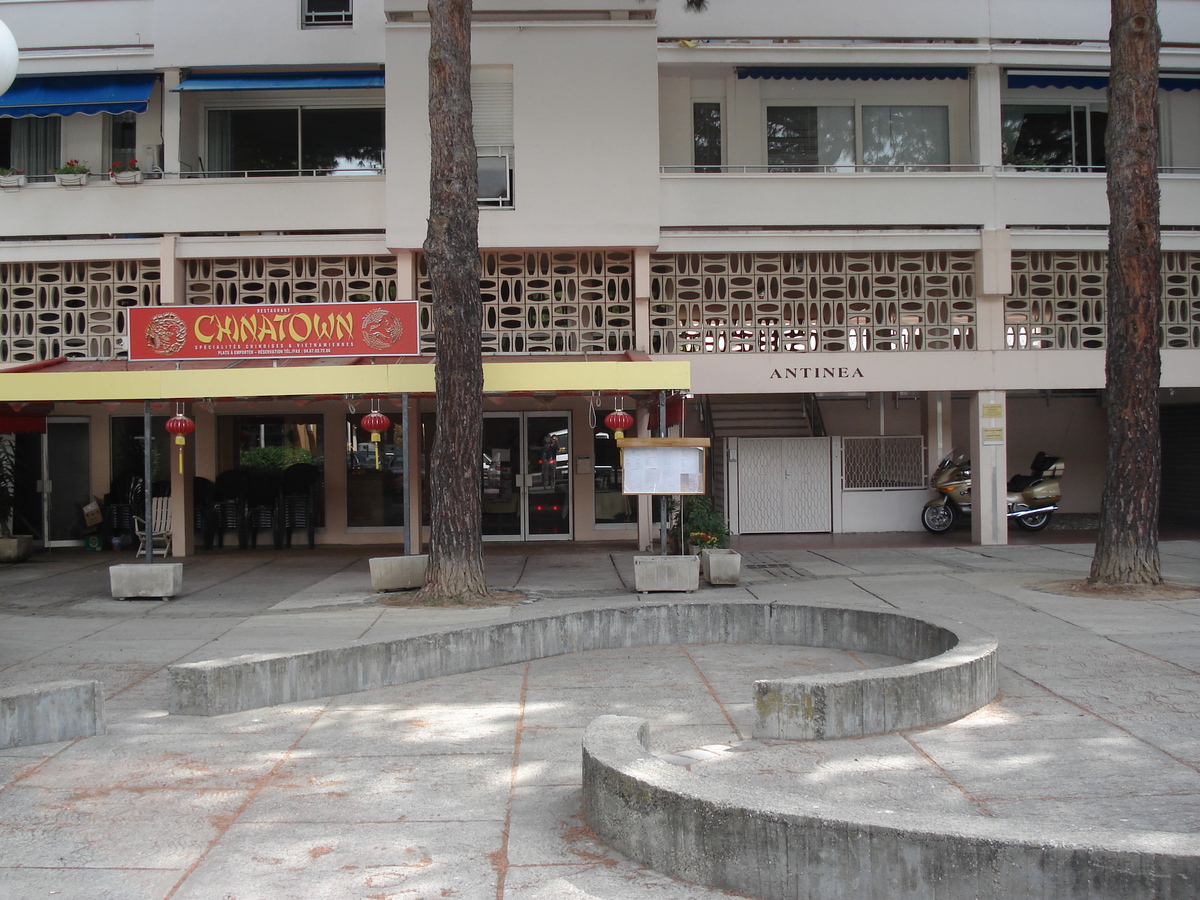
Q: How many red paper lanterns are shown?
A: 3